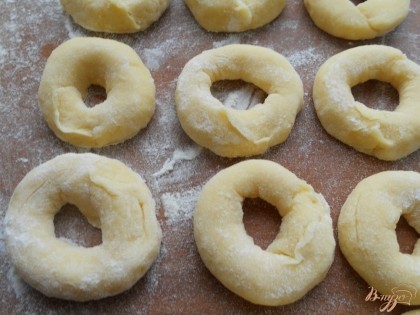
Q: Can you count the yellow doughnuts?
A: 9